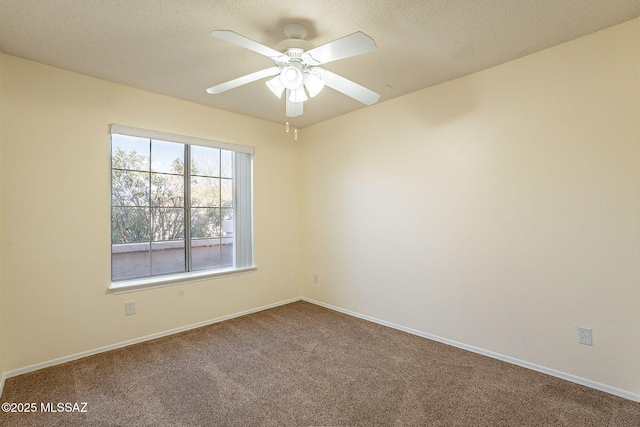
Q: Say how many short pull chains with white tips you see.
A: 2